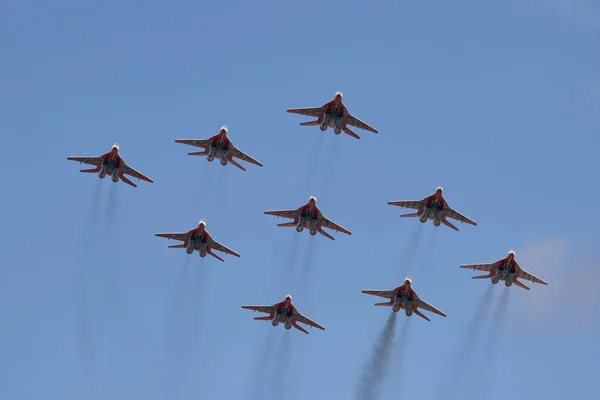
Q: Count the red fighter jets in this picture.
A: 9